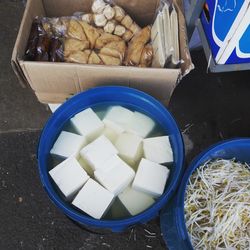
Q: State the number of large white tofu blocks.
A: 12